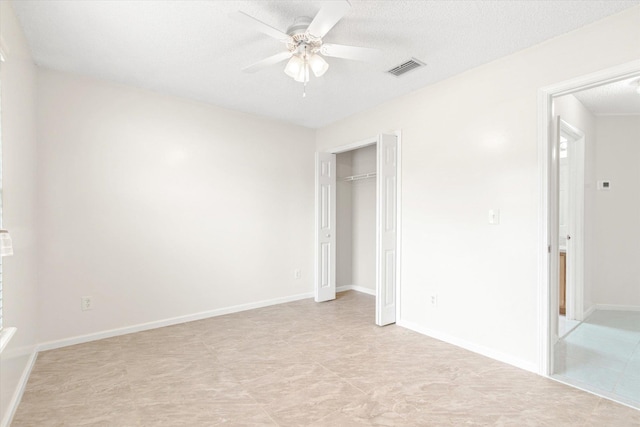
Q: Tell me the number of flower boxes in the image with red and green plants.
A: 0